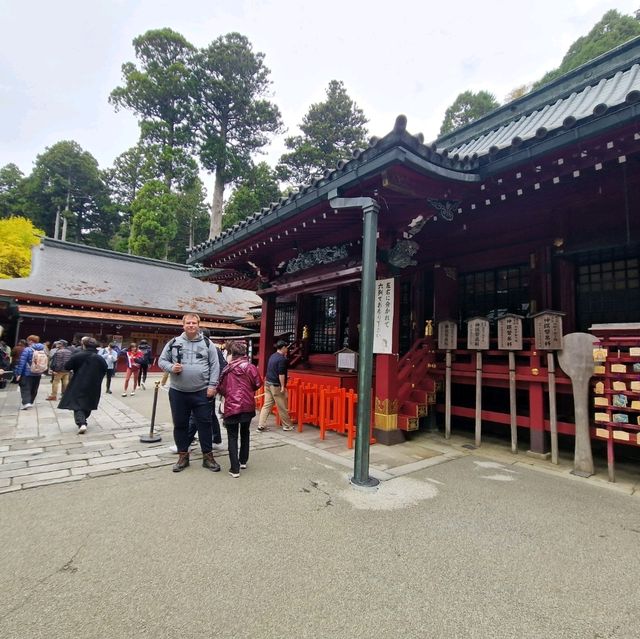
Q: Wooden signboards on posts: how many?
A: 4